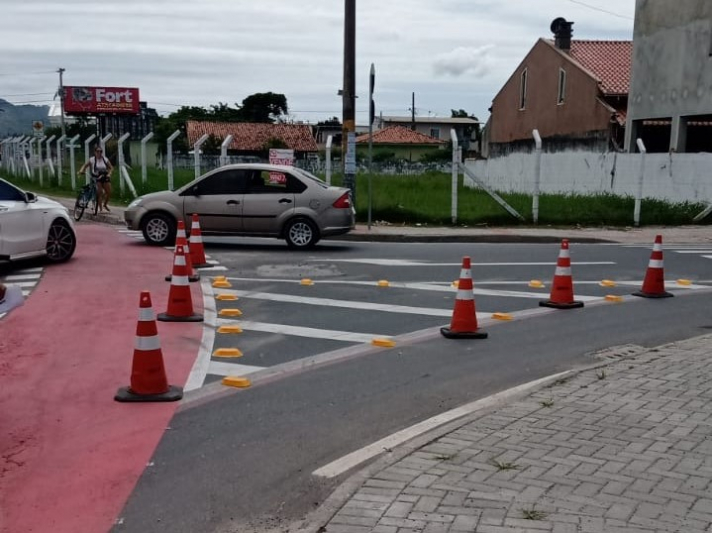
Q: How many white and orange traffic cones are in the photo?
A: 7